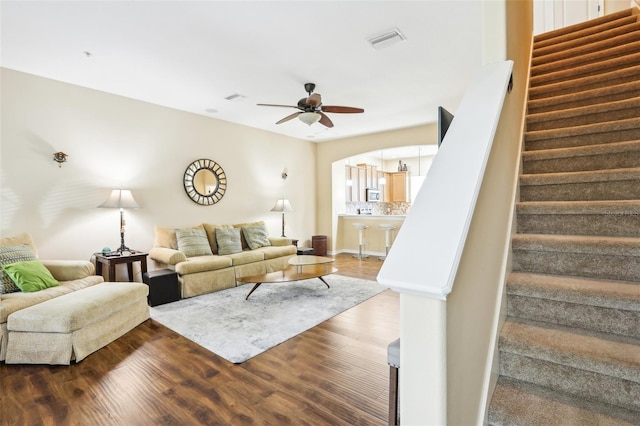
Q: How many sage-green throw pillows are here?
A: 3